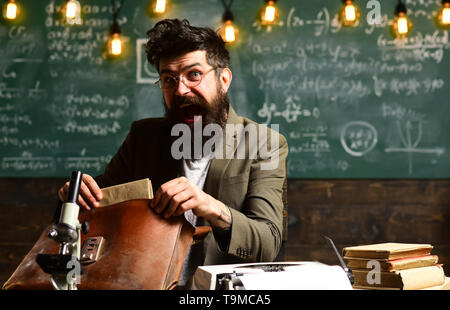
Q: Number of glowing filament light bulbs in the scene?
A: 9